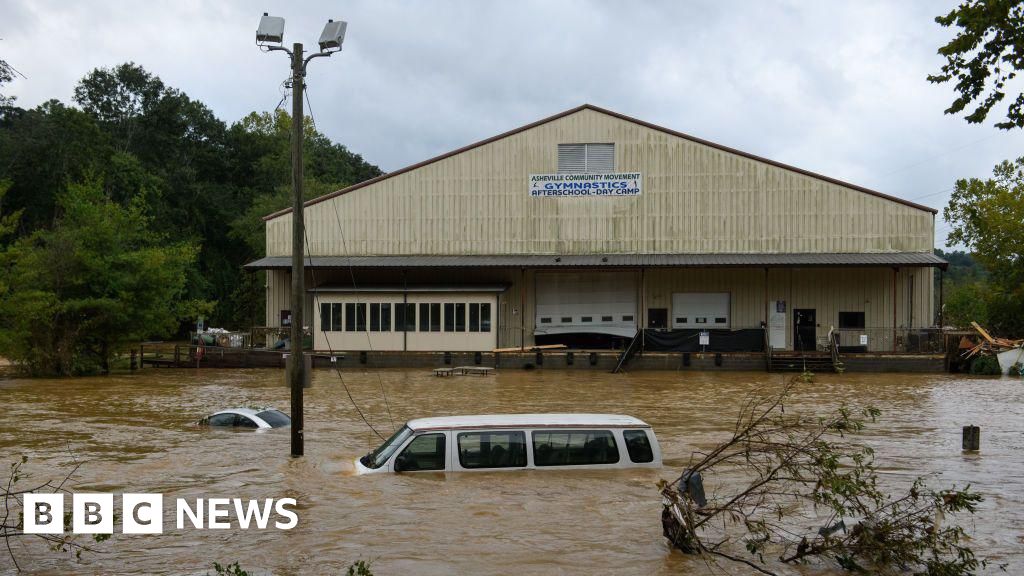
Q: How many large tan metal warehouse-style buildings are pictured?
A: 1